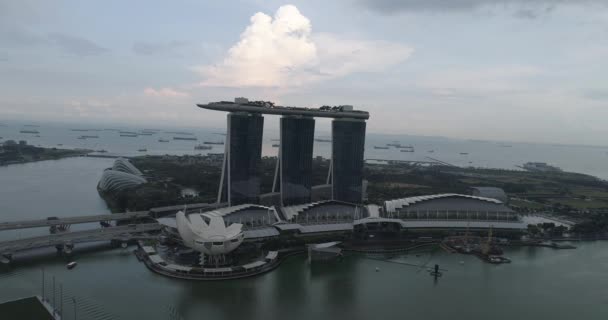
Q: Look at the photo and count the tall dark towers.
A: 3